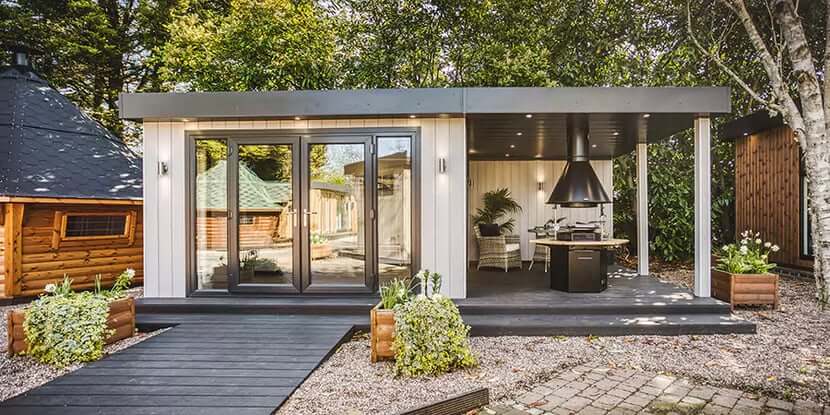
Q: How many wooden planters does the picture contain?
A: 3